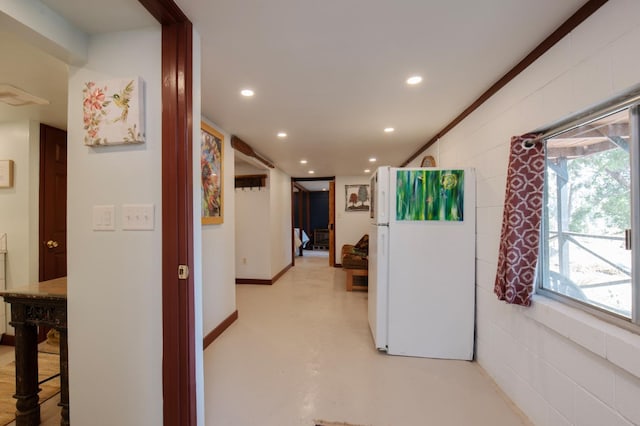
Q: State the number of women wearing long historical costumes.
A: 0